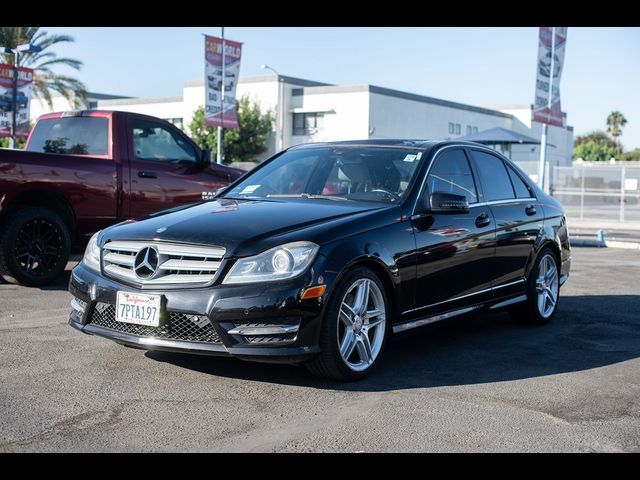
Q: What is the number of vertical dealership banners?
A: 3